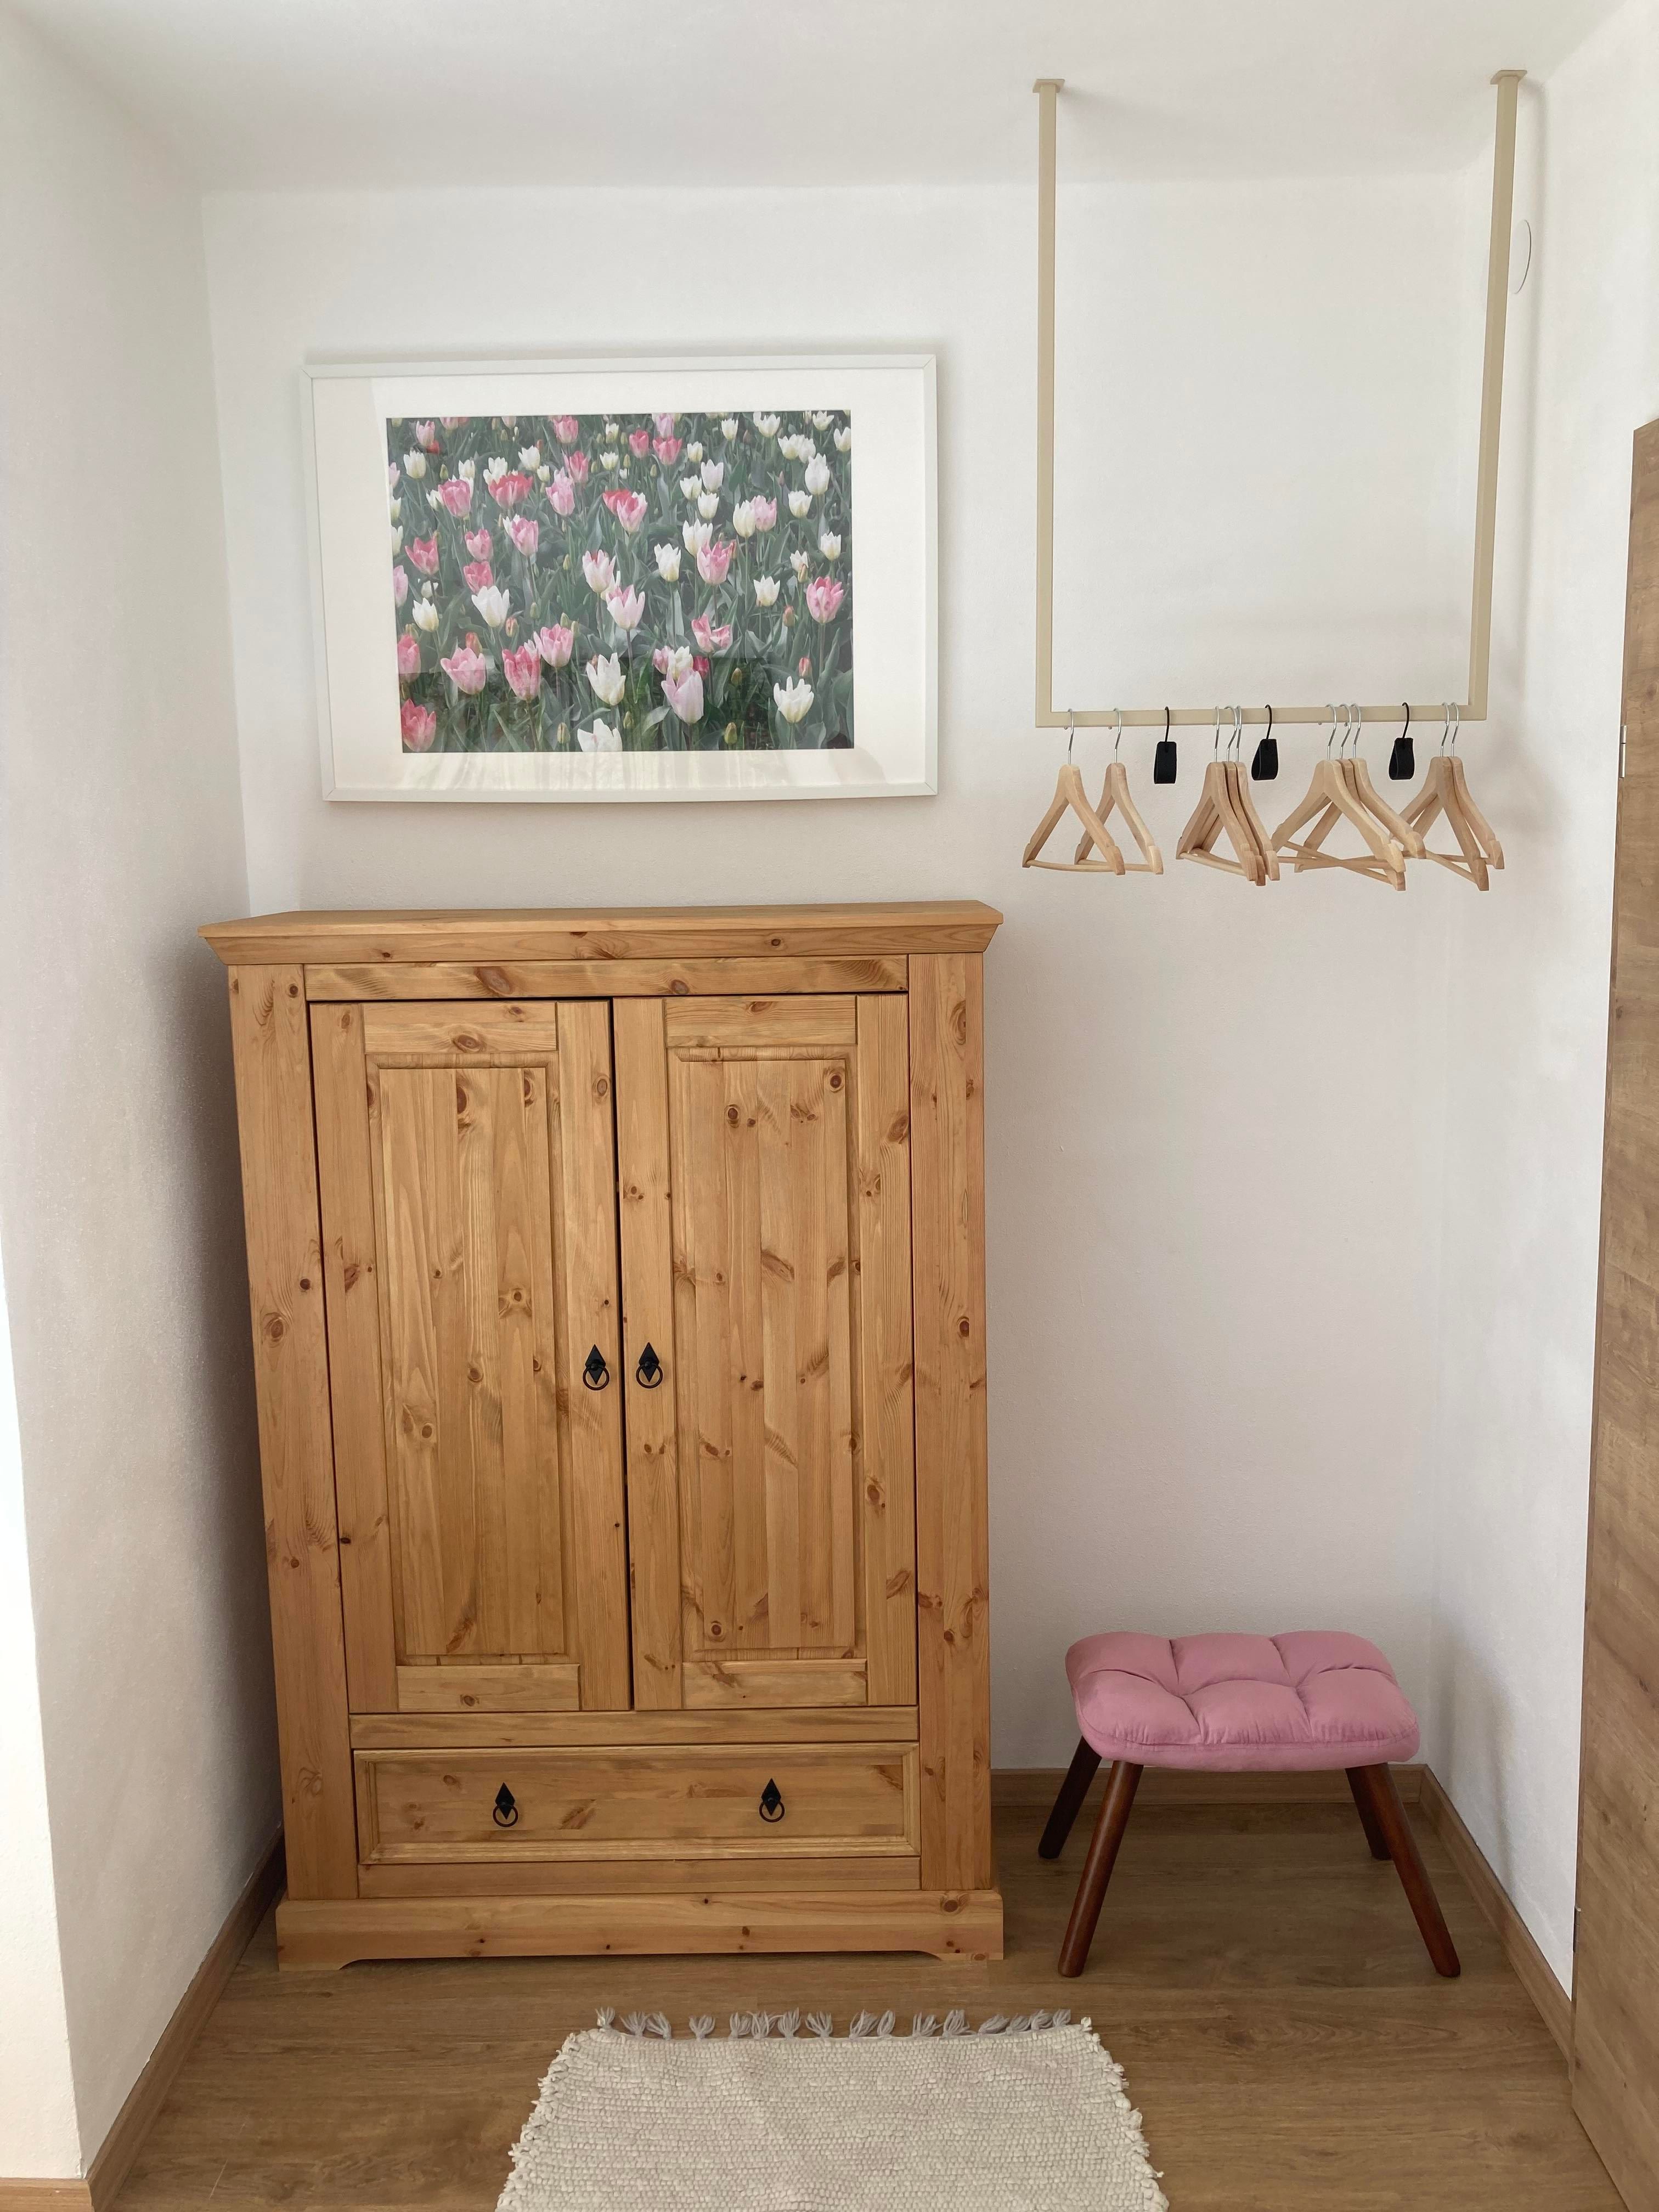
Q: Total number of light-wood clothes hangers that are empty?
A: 10